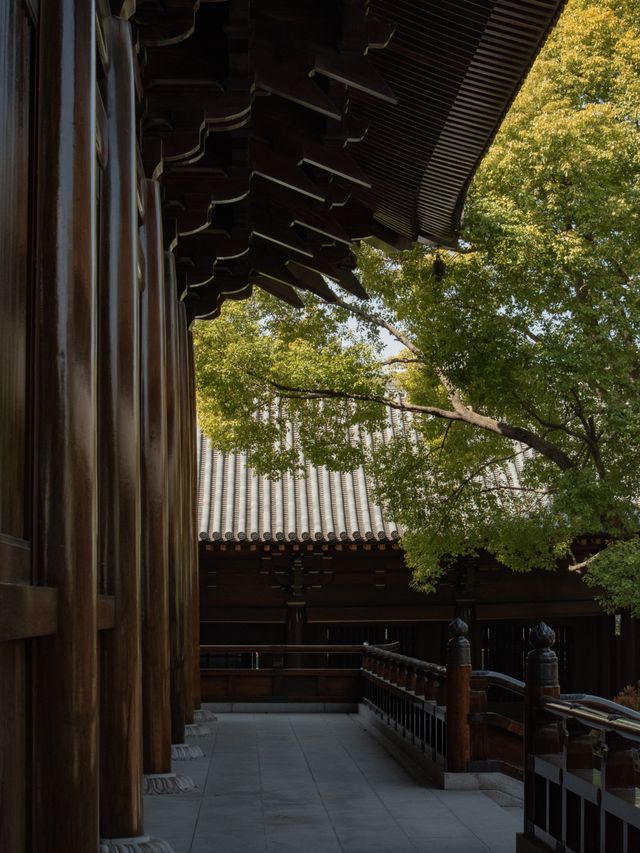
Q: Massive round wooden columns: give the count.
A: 6